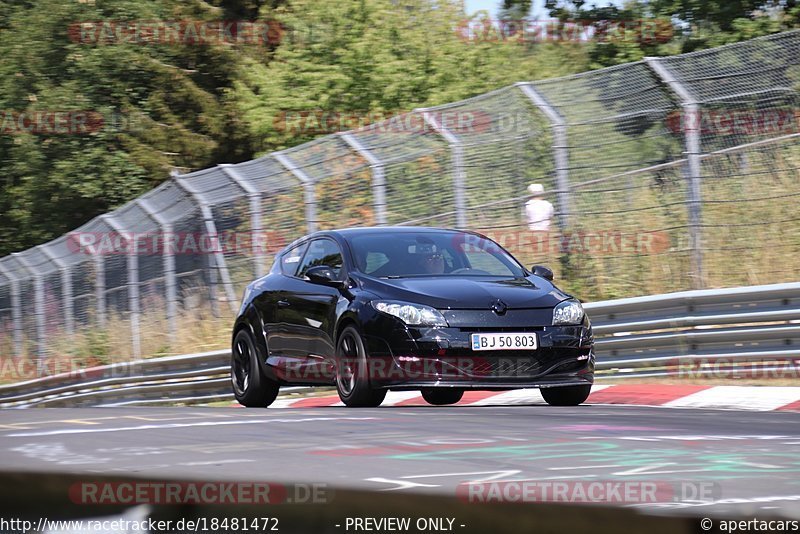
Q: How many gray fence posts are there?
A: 13